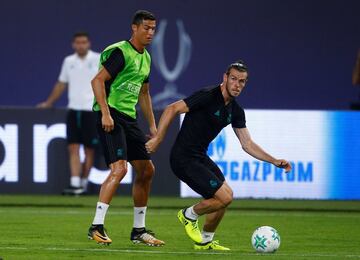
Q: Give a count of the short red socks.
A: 0